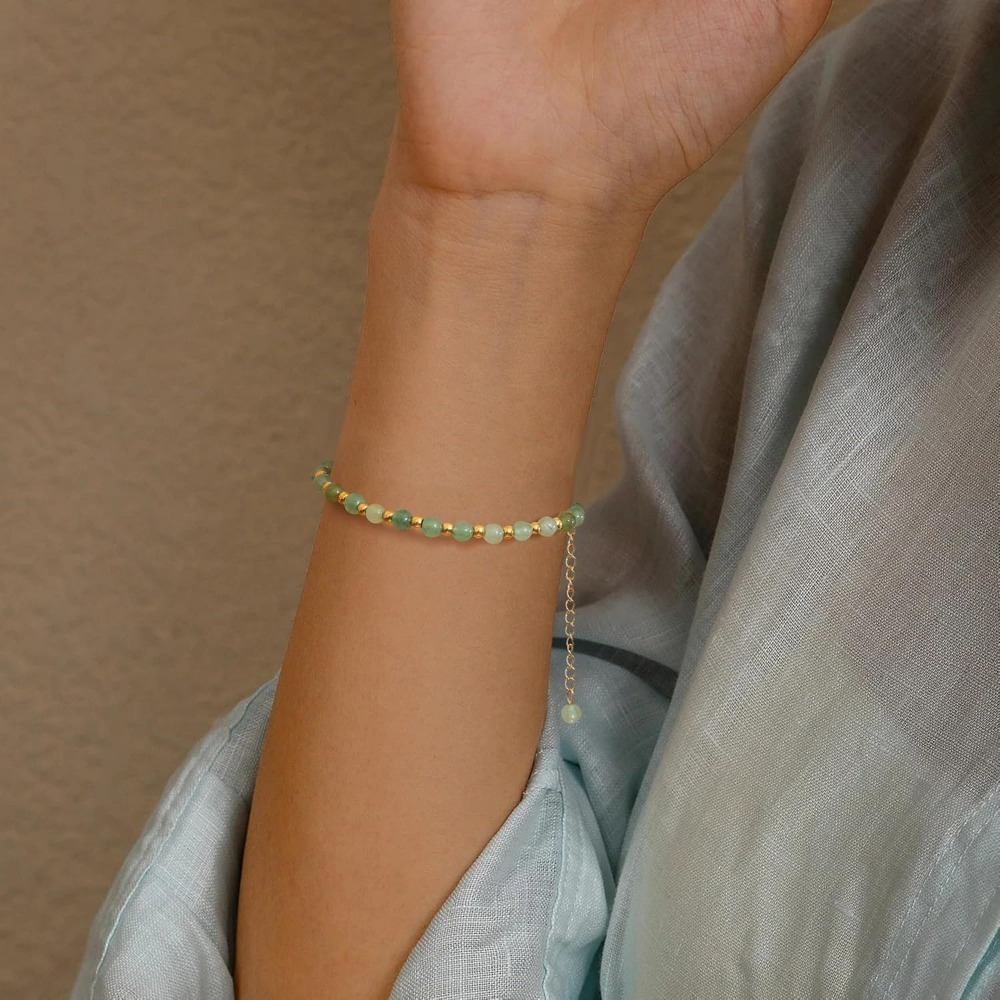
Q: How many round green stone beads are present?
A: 14